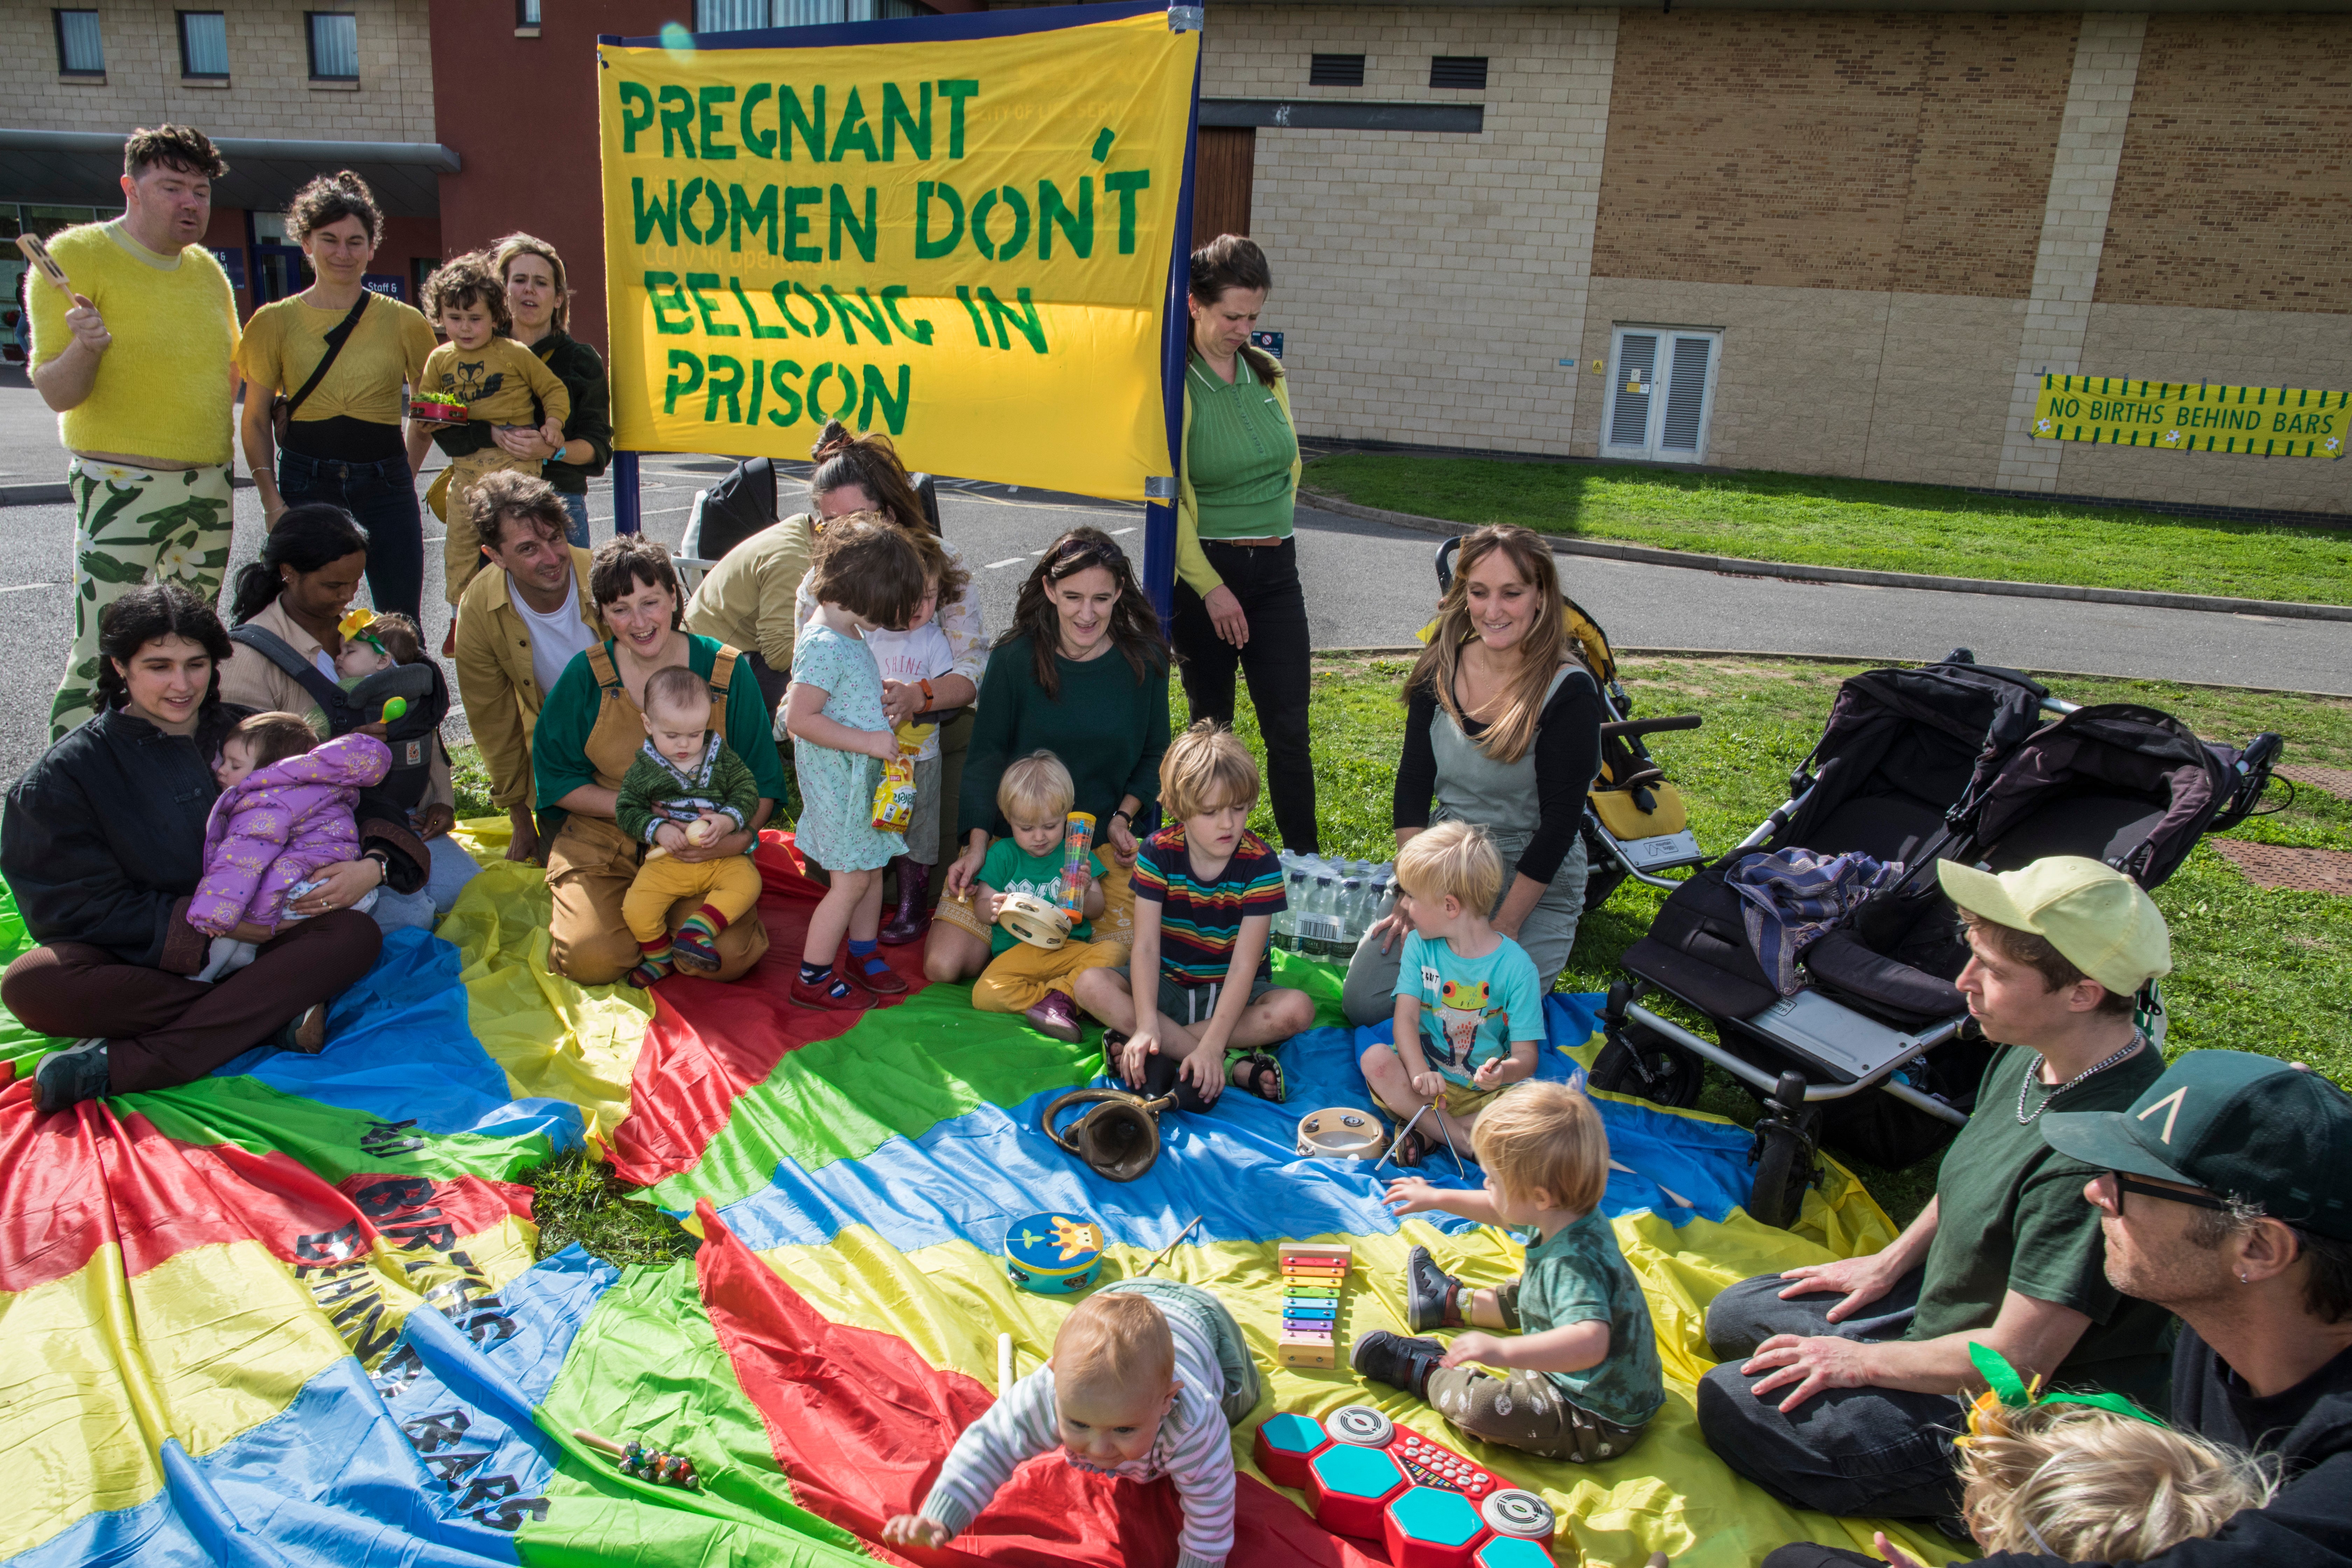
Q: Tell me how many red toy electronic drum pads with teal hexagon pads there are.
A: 1